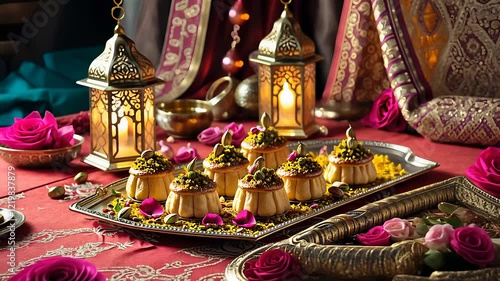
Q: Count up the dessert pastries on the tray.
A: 7